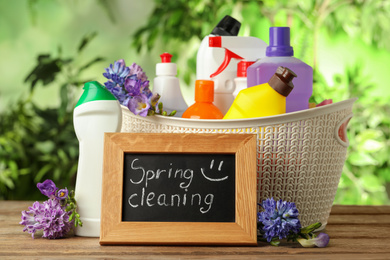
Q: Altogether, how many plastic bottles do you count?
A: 7